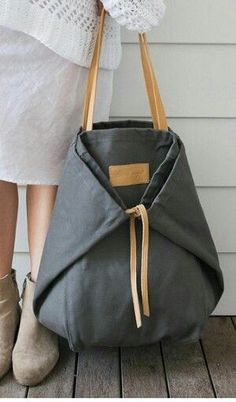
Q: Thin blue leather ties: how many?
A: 0